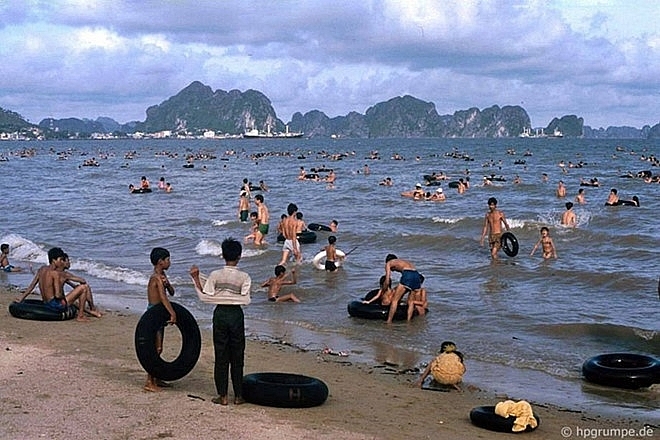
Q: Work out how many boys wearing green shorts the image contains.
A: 2